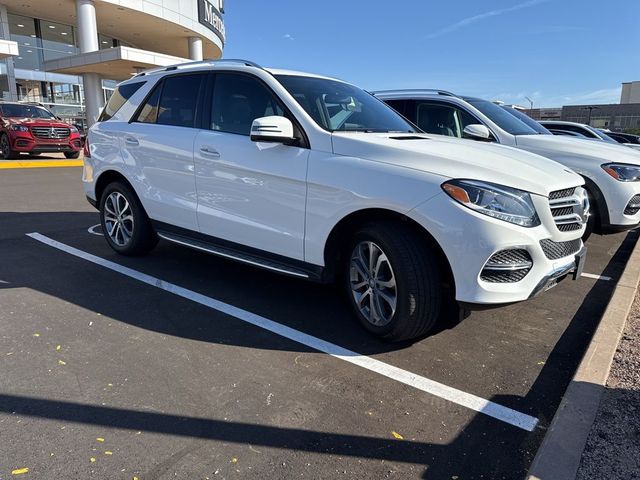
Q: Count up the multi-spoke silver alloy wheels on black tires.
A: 2